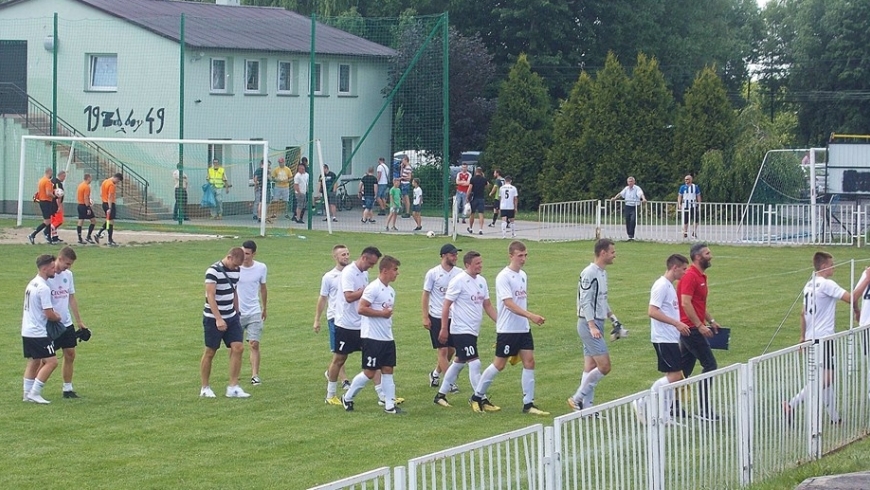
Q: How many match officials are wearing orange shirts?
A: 3